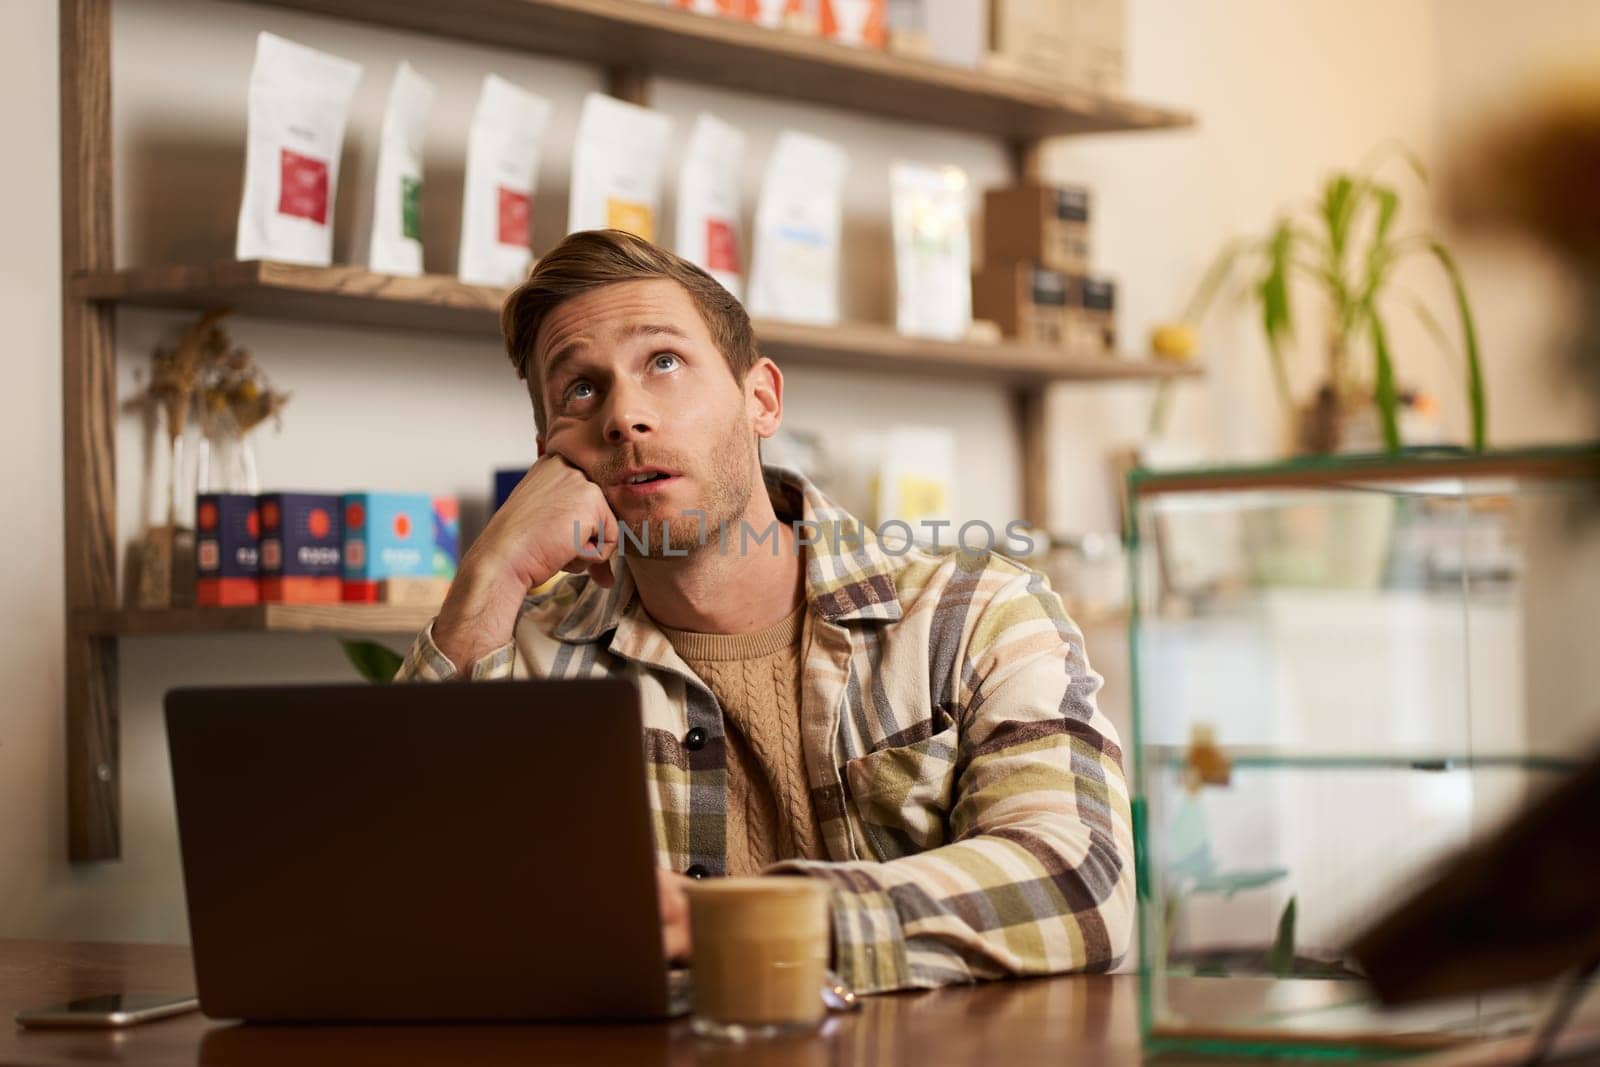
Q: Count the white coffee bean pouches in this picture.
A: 7